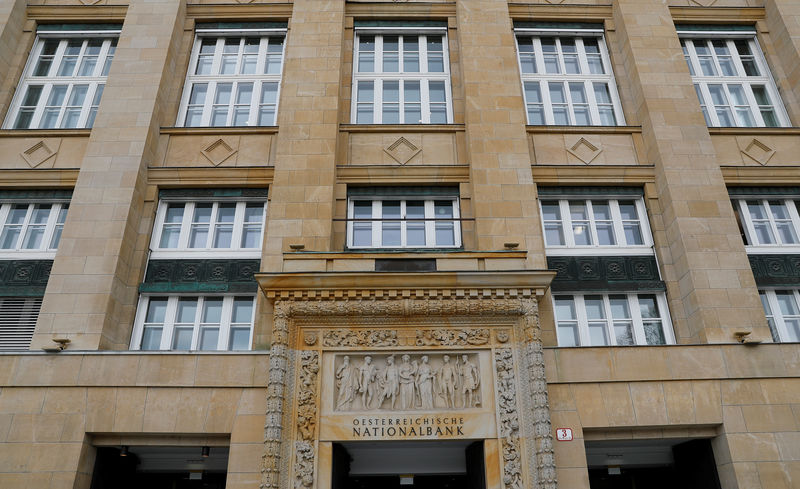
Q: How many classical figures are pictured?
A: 7